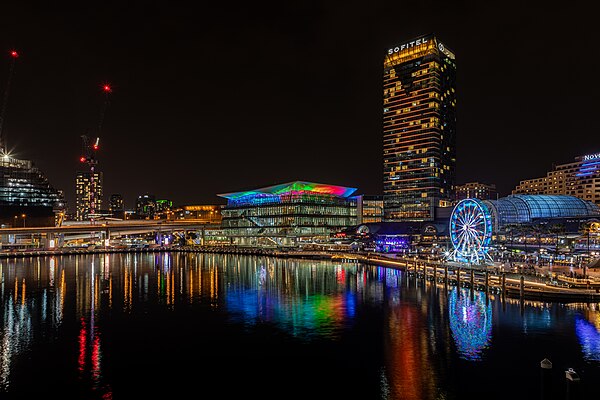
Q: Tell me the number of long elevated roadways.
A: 1